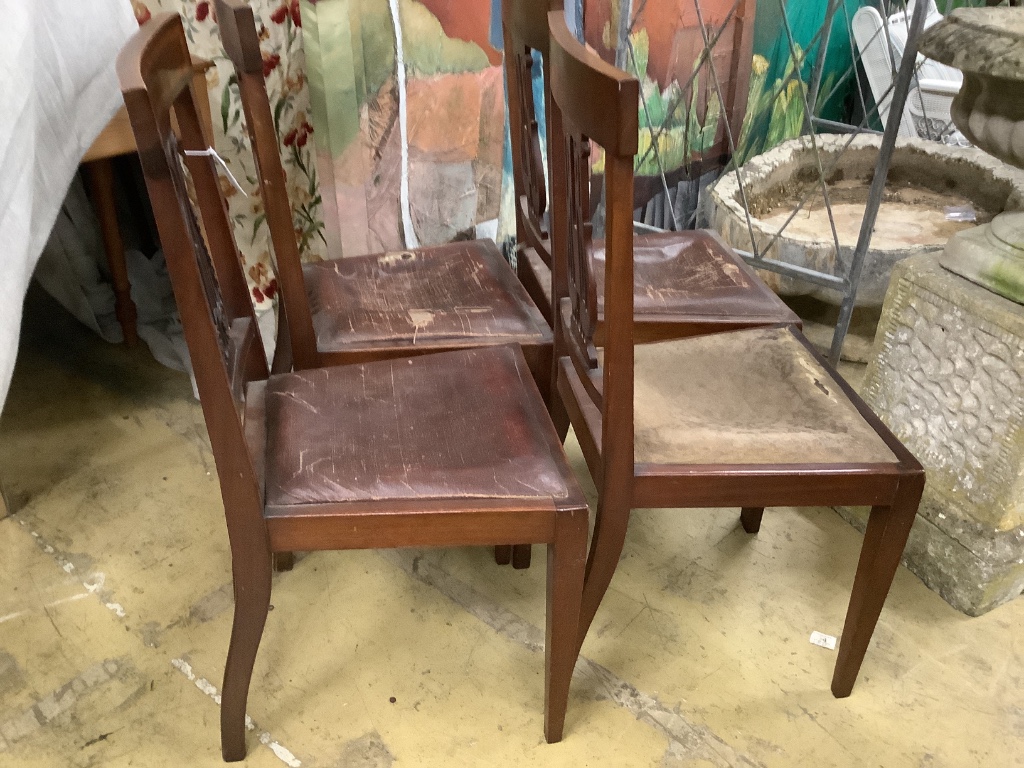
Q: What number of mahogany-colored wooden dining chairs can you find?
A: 4